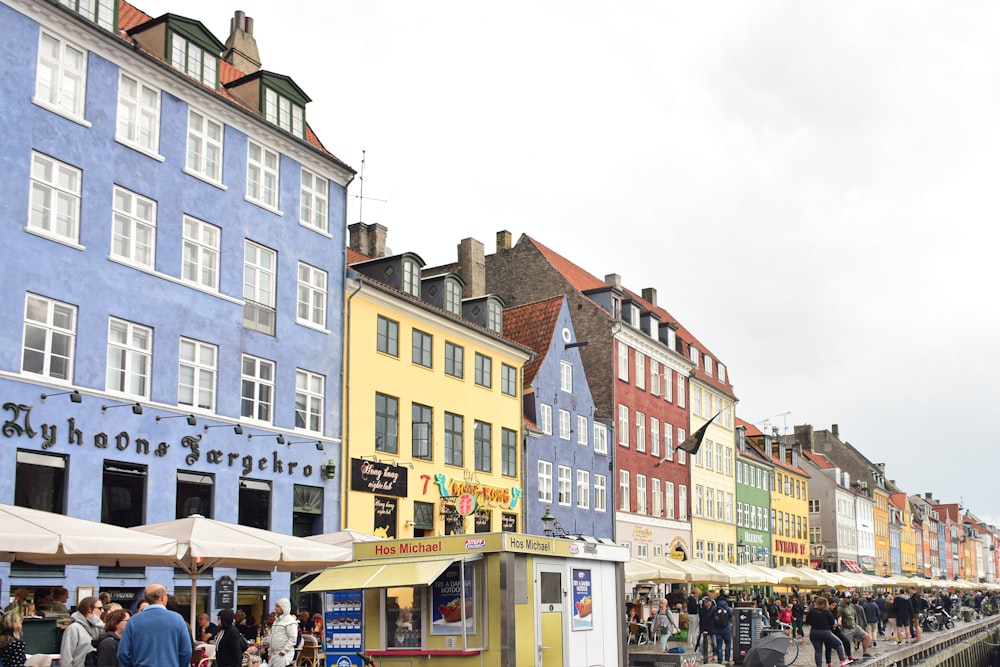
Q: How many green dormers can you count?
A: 3